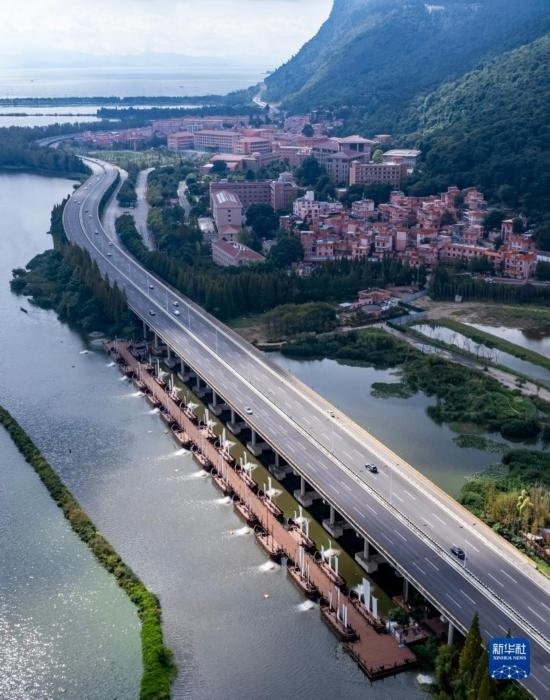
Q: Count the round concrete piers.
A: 14